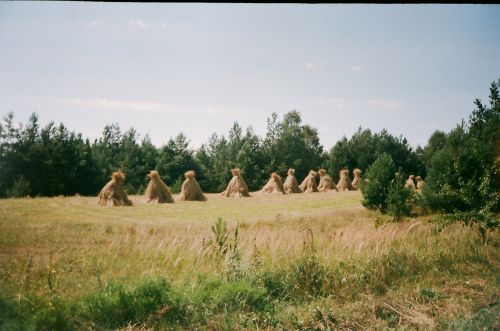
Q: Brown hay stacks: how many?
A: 12